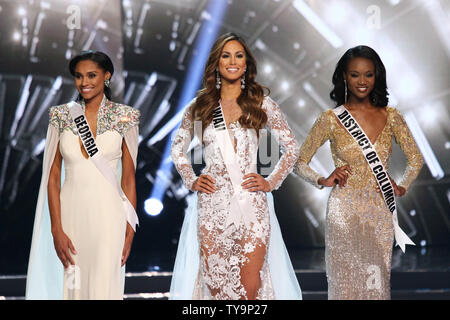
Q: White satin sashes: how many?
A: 3